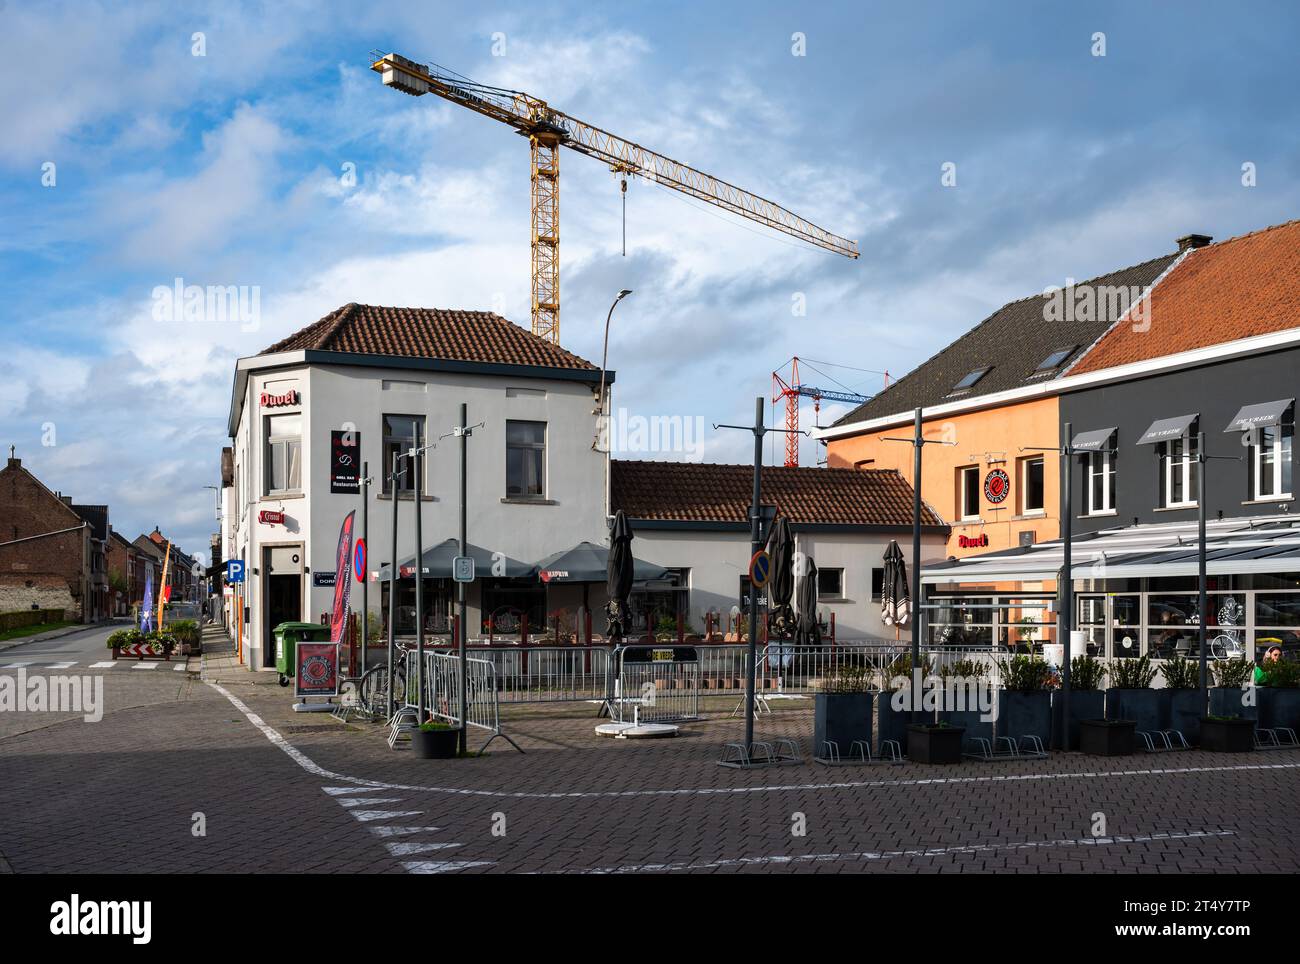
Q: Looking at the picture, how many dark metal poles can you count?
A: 8